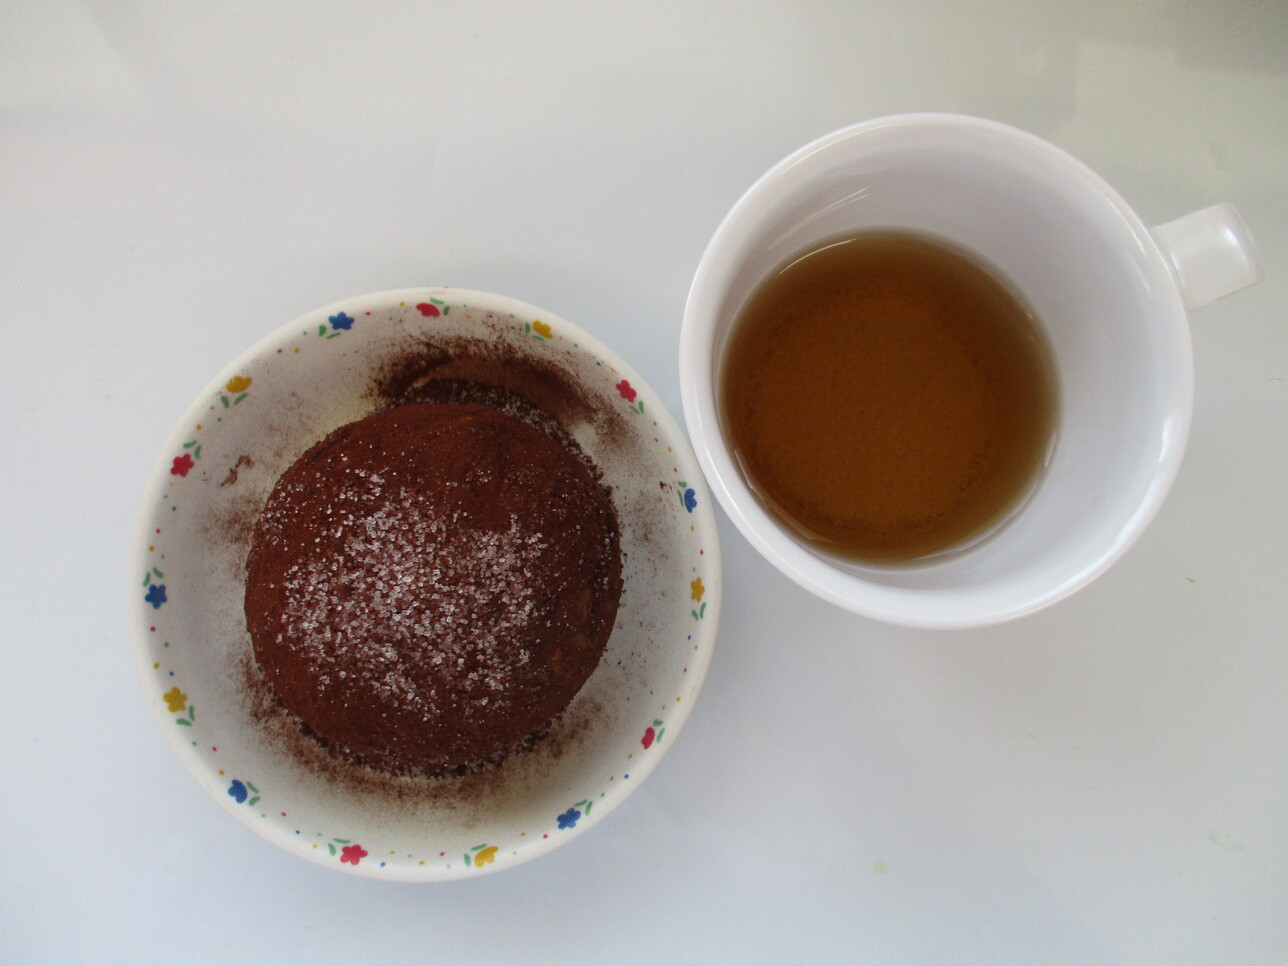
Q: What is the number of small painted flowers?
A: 15